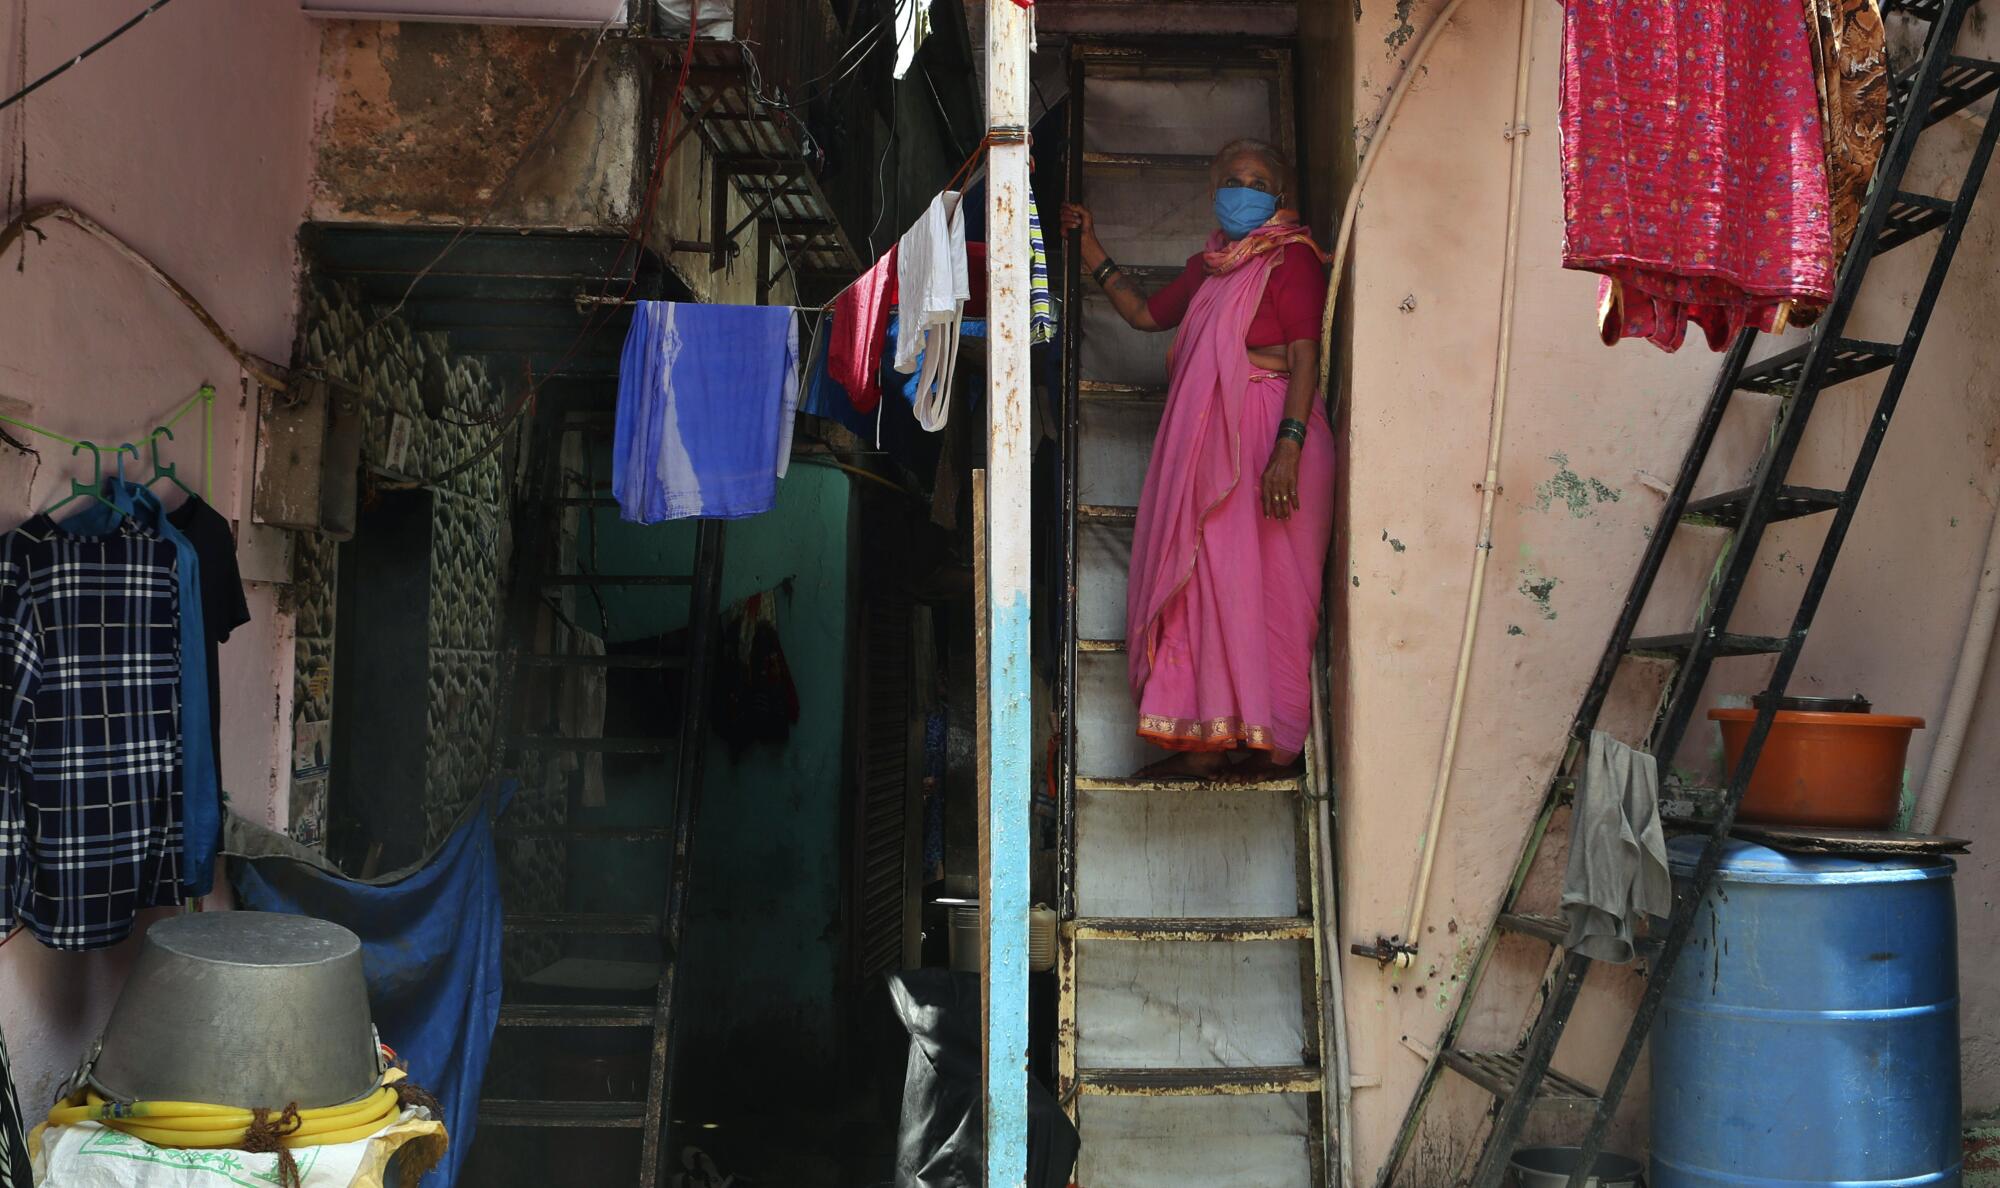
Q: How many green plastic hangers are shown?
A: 2